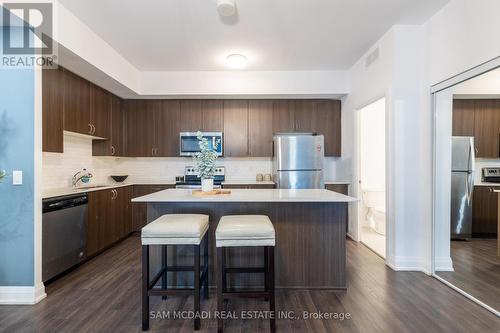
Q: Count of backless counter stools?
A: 2